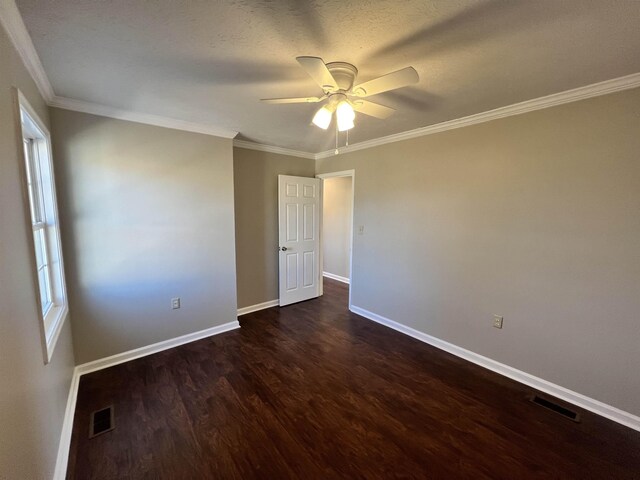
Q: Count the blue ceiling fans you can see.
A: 0